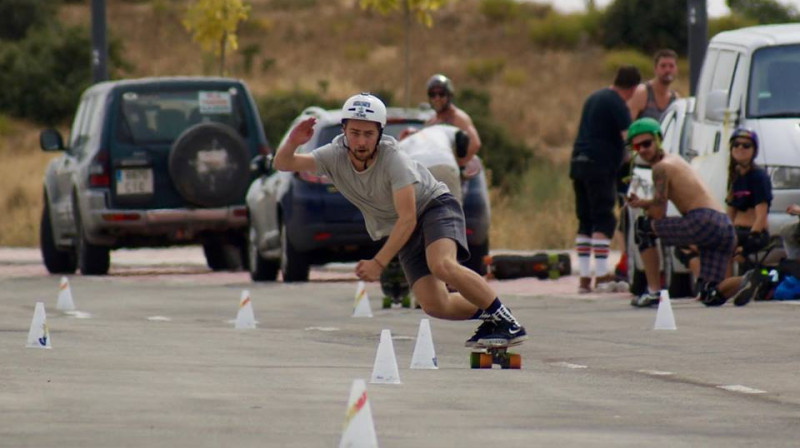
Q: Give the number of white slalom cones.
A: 8